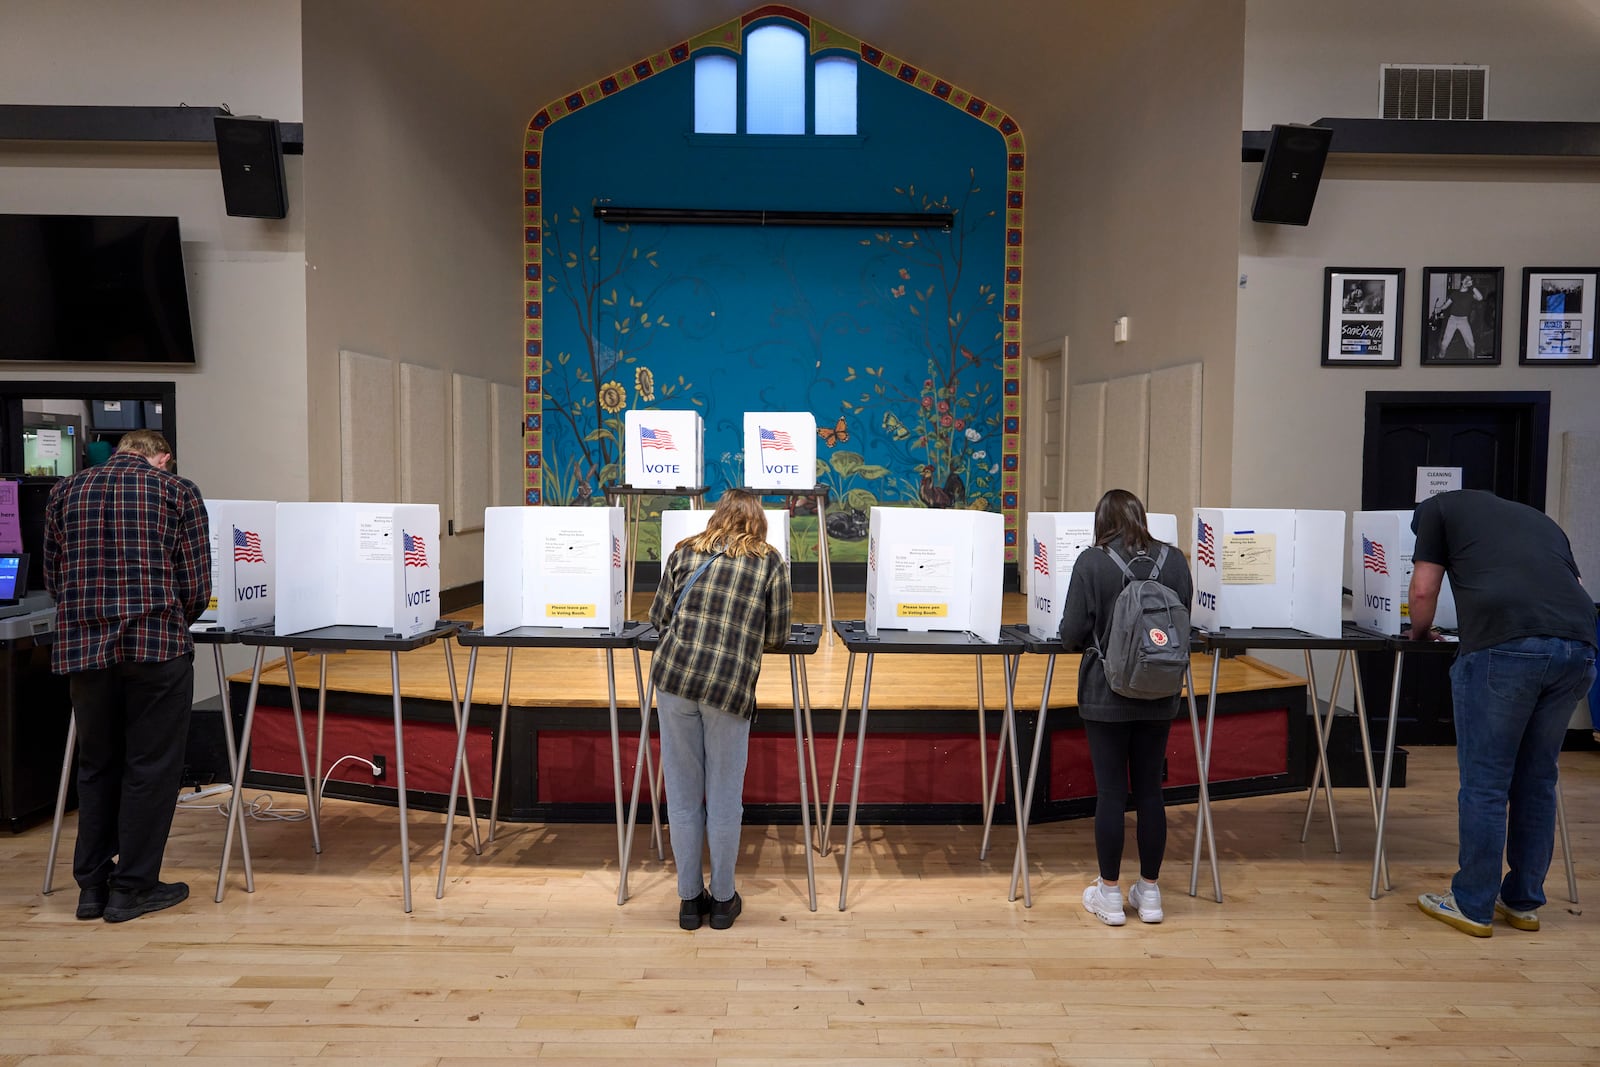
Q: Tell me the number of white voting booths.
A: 10